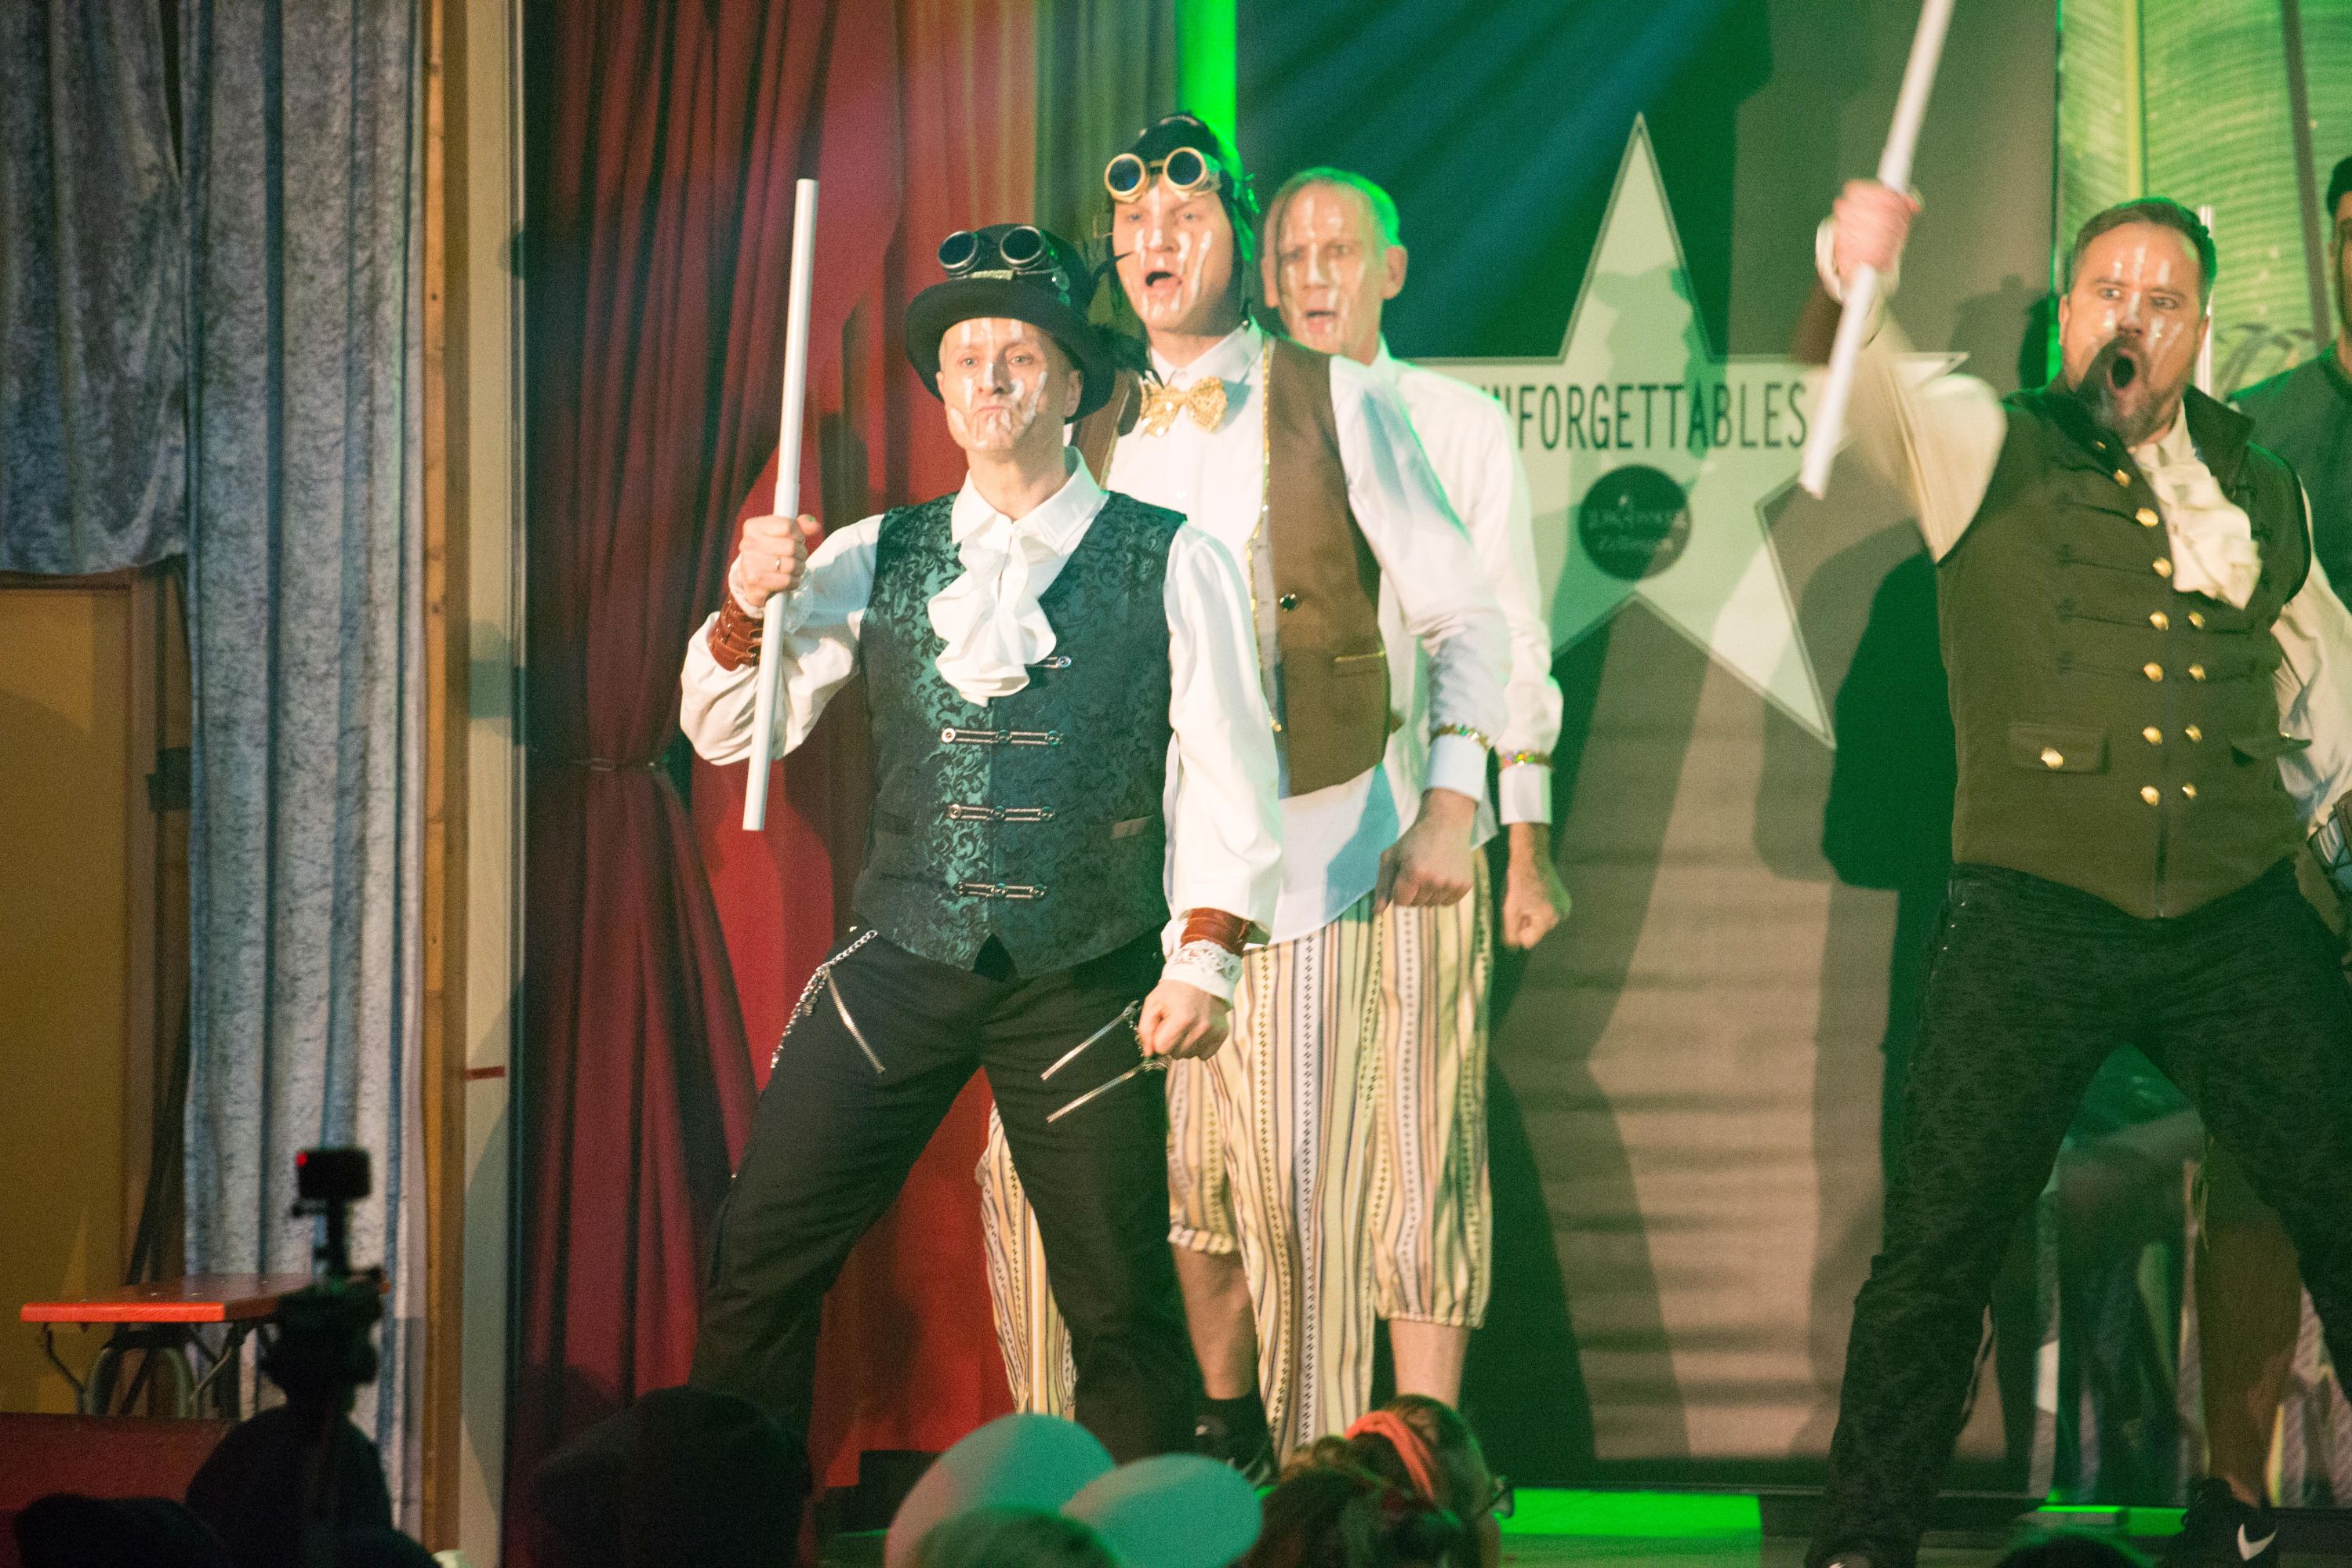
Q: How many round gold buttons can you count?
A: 13